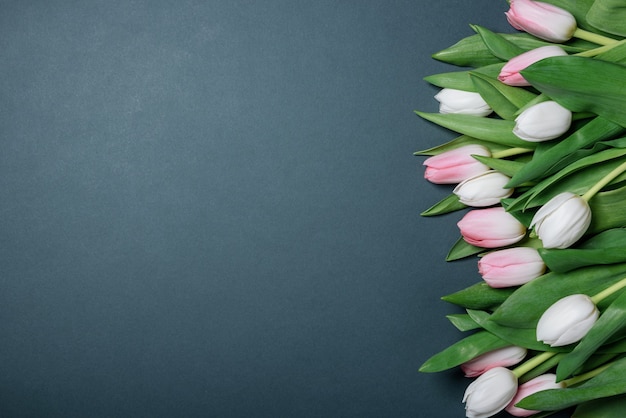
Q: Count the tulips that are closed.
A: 13